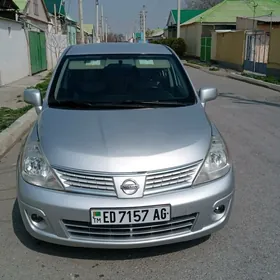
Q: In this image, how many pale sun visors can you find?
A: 2